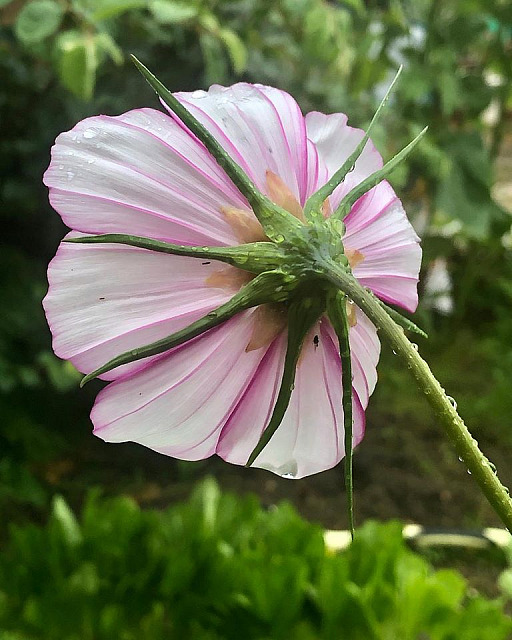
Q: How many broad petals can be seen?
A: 8